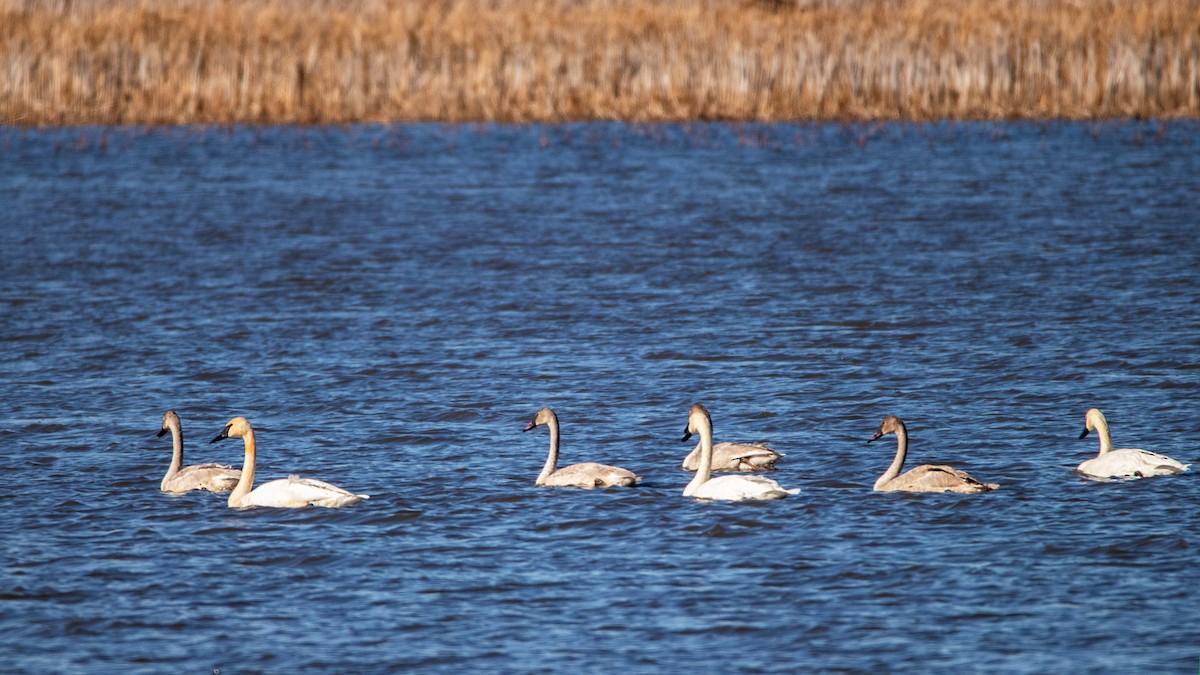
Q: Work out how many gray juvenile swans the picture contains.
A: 4